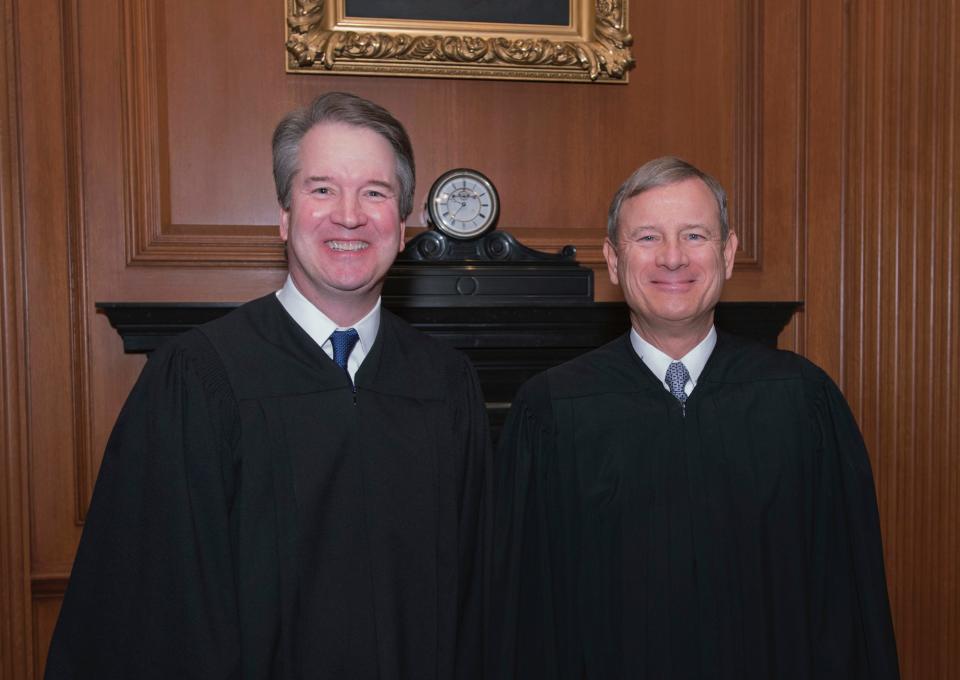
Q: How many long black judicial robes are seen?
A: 2